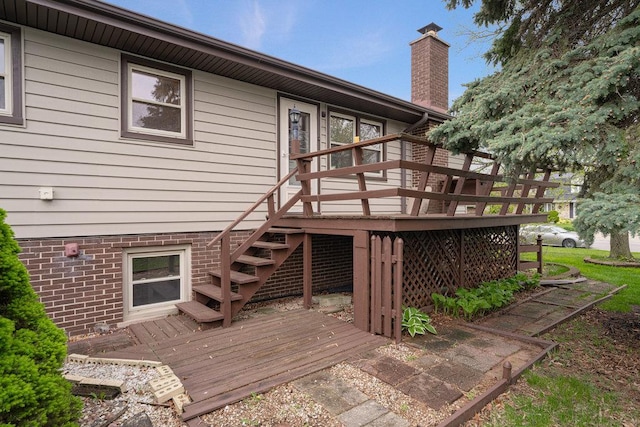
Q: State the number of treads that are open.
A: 6